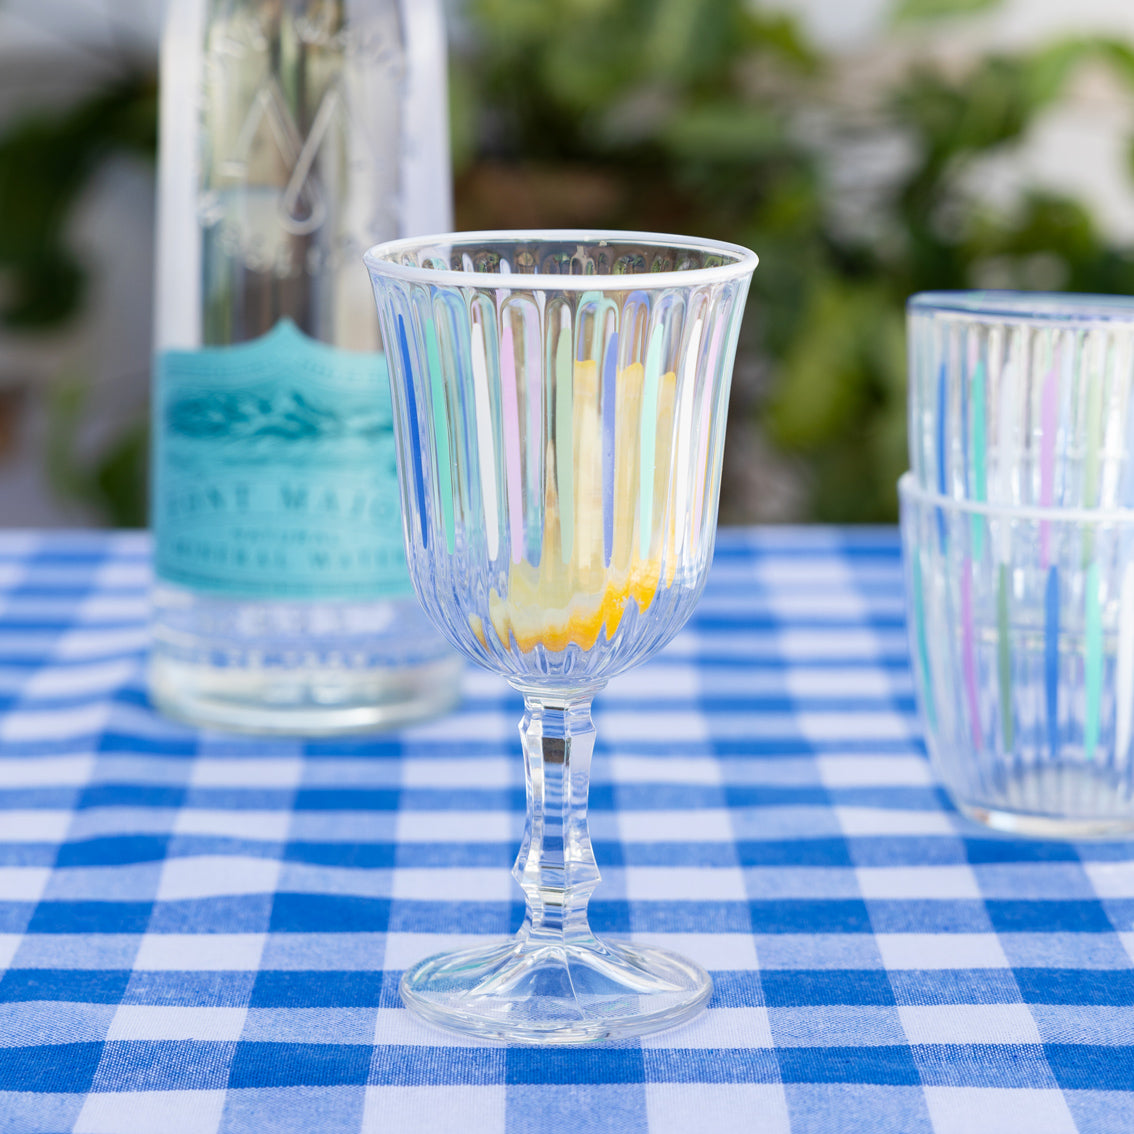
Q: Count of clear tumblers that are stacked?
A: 2